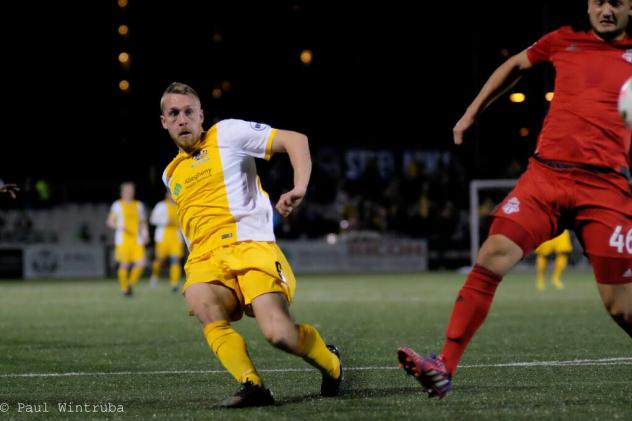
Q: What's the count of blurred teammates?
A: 3